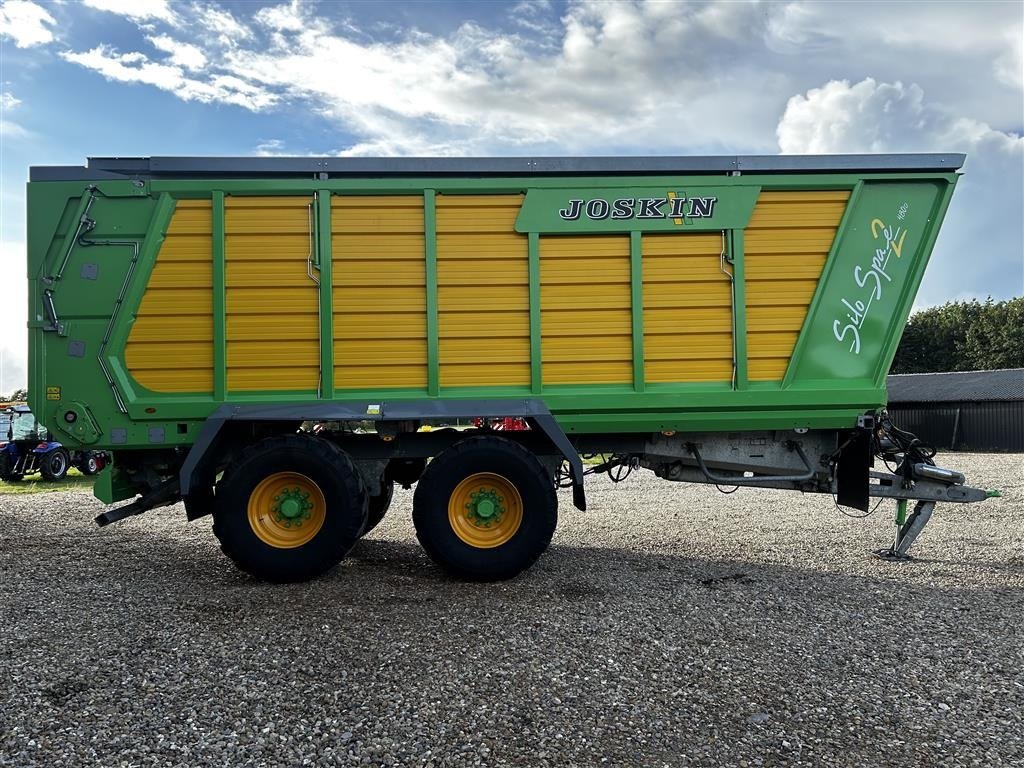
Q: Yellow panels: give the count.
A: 7